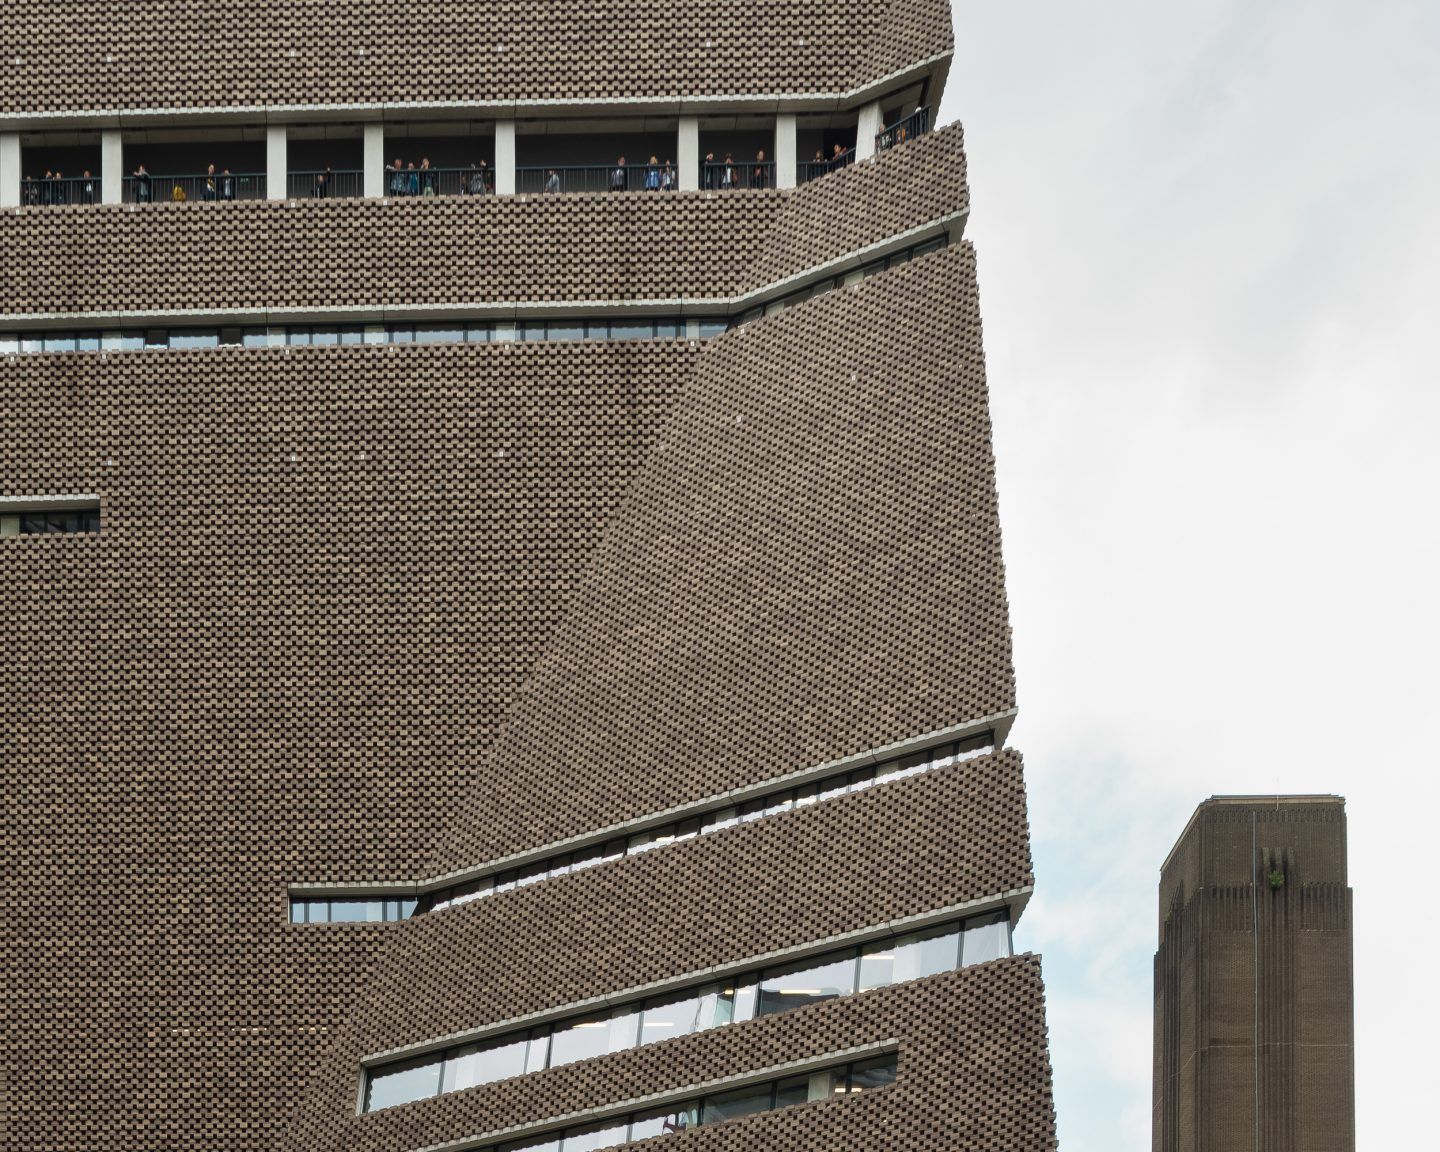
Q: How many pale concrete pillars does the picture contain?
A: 8